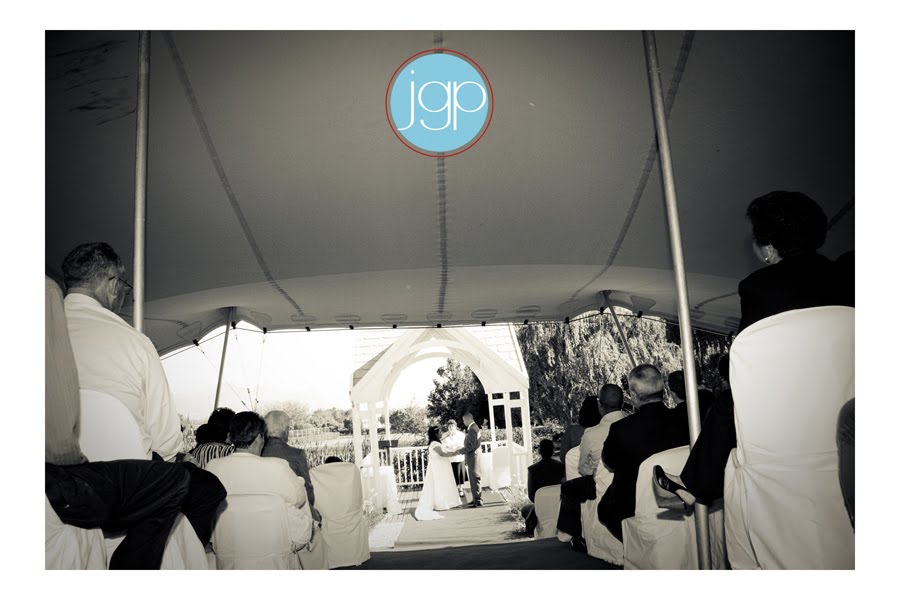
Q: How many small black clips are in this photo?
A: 13